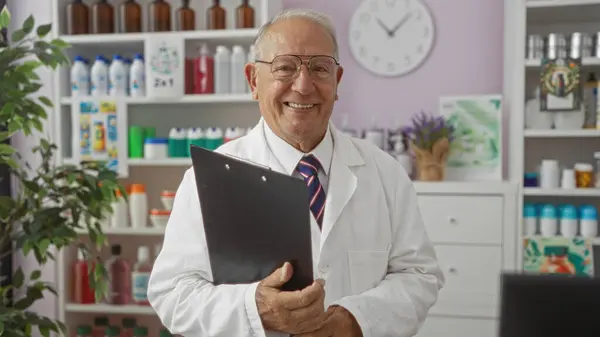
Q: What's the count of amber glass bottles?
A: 7